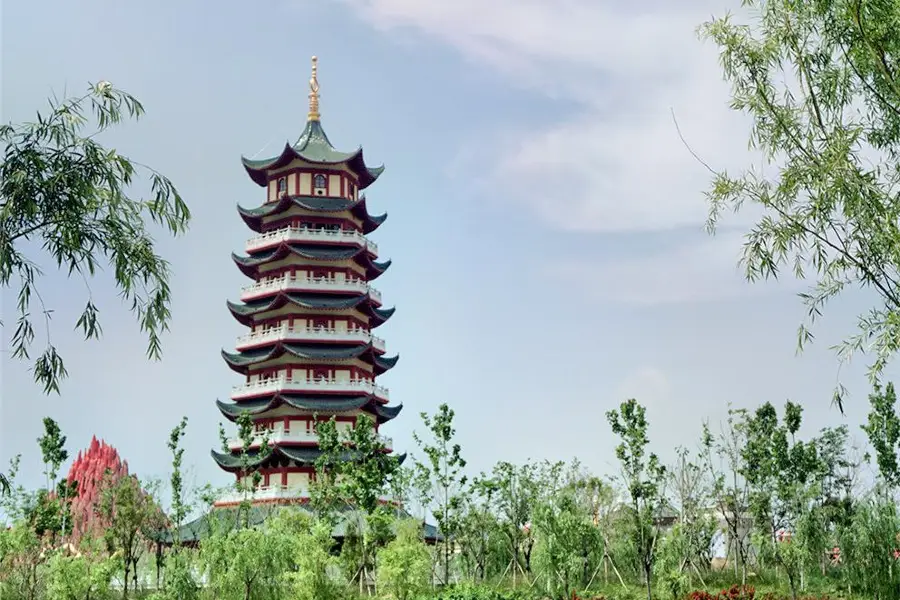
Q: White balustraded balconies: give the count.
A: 6